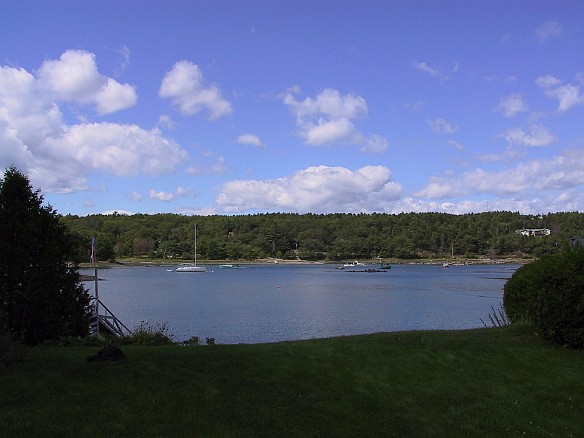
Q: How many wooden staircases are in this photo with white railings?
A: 1